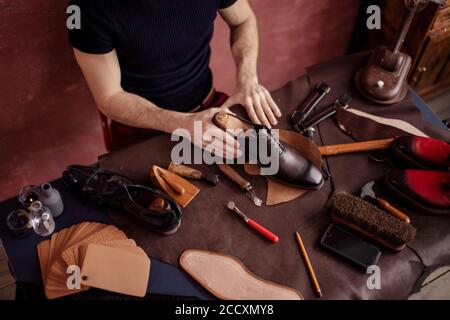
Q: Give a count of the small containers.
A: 4